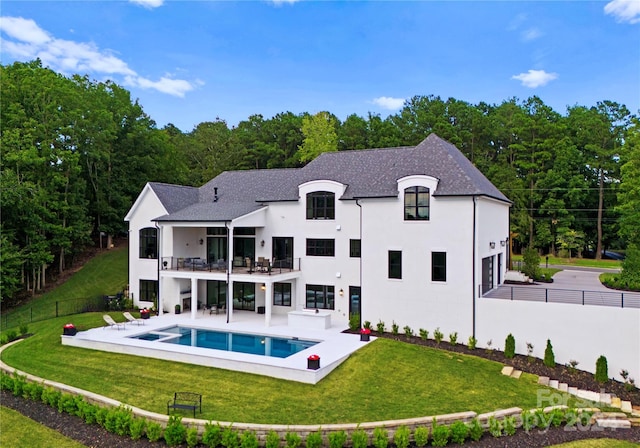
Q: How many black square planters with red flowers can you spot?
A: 4